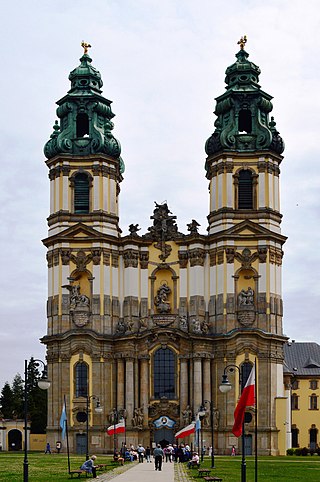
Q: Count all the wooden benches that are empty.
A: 3